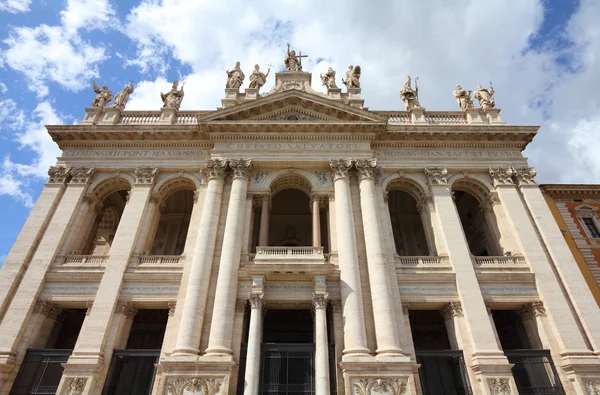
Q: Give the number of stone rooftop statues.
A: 11